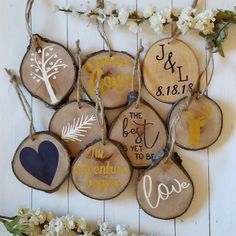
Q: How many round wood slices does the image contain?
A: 9